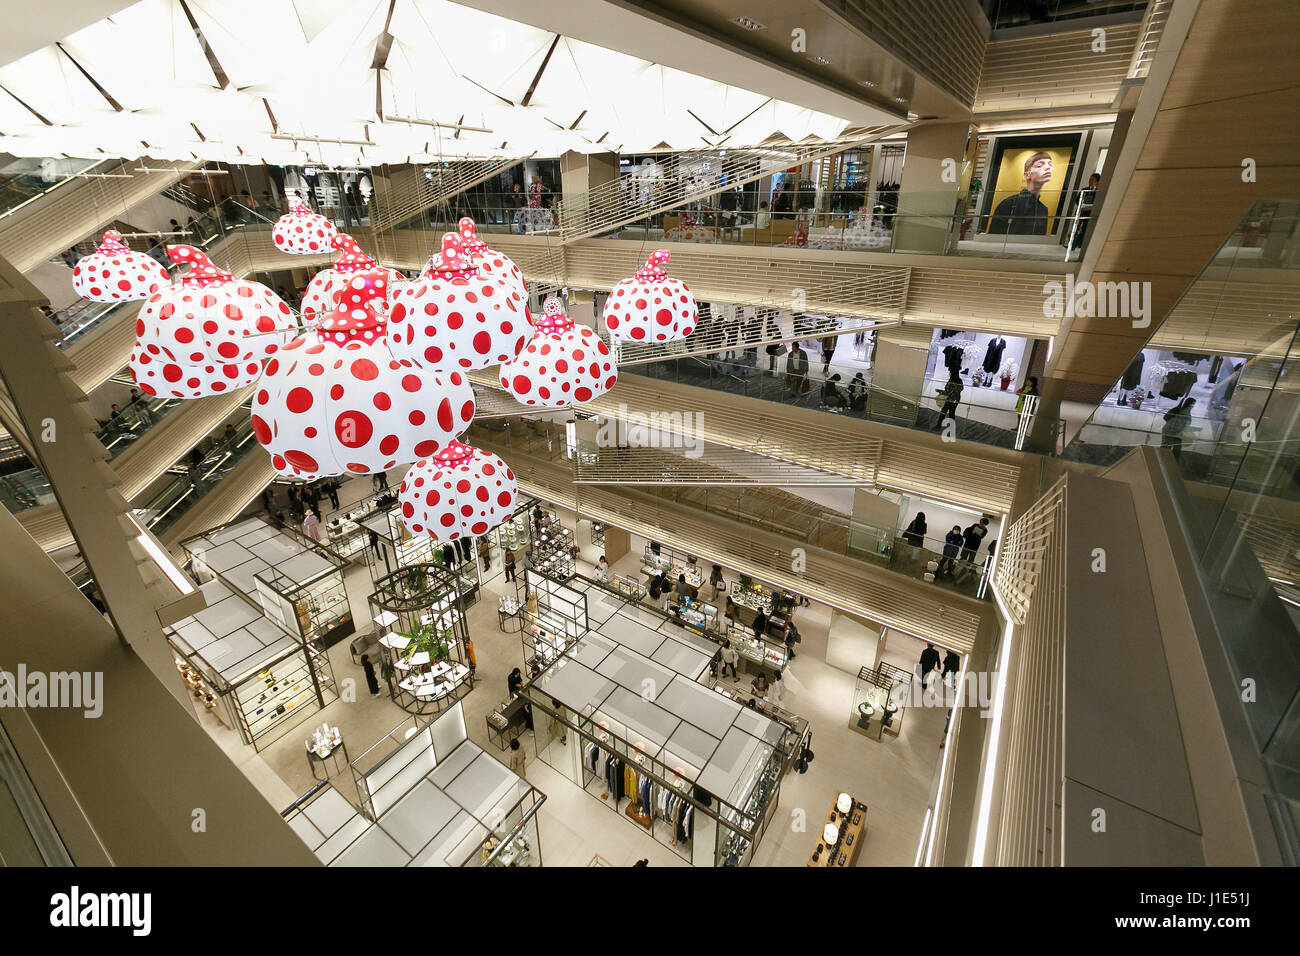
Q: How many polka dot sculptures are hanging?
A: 11